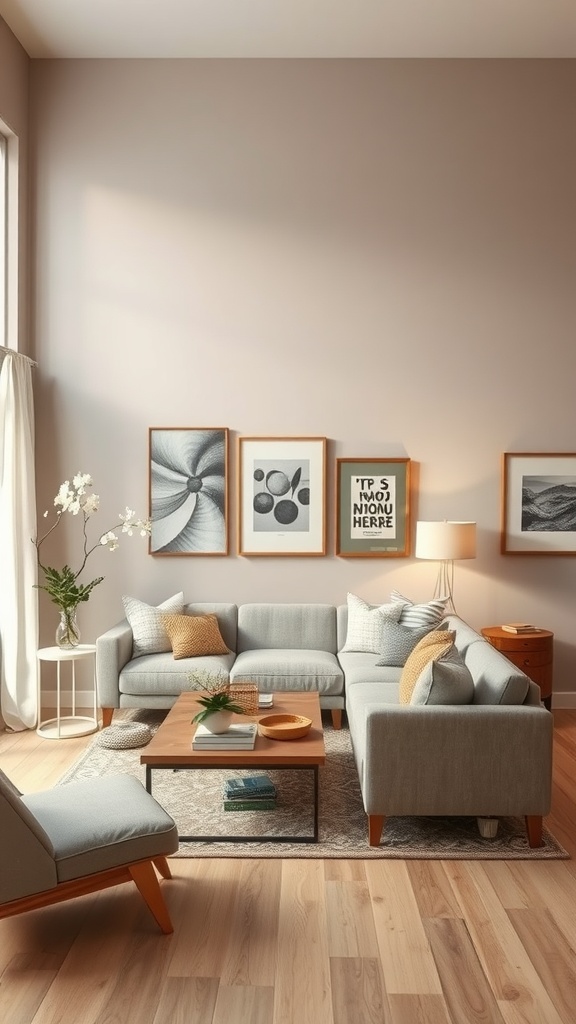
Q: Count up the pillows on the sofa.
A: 7